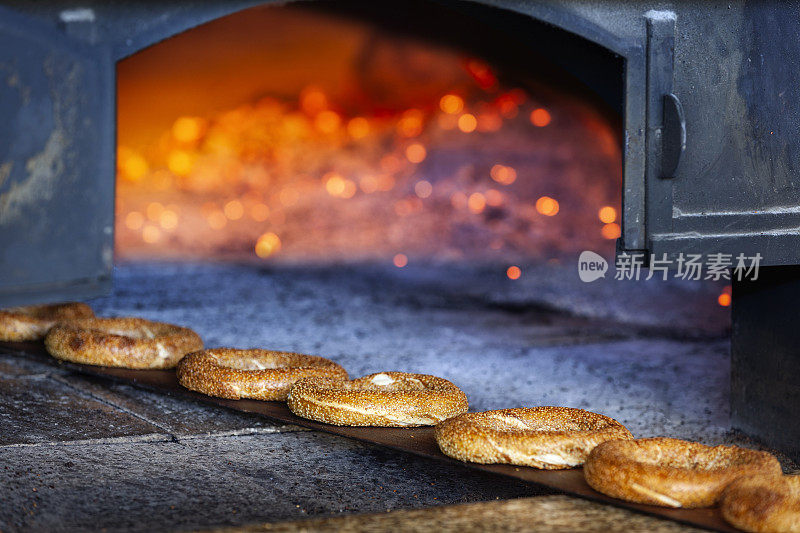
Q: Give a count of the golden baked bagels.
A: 7